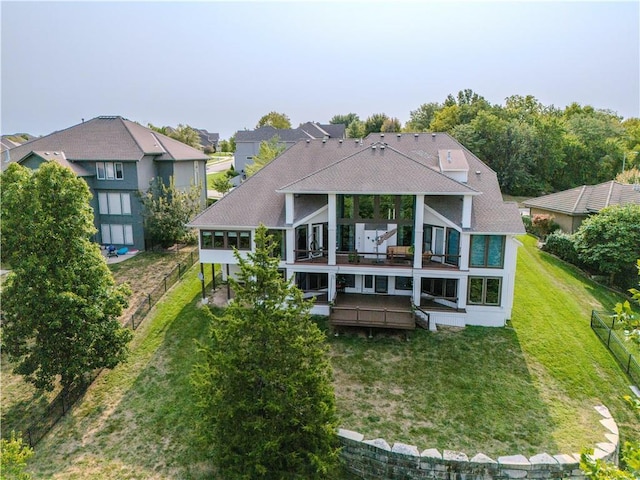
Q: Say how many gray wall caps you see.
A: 15